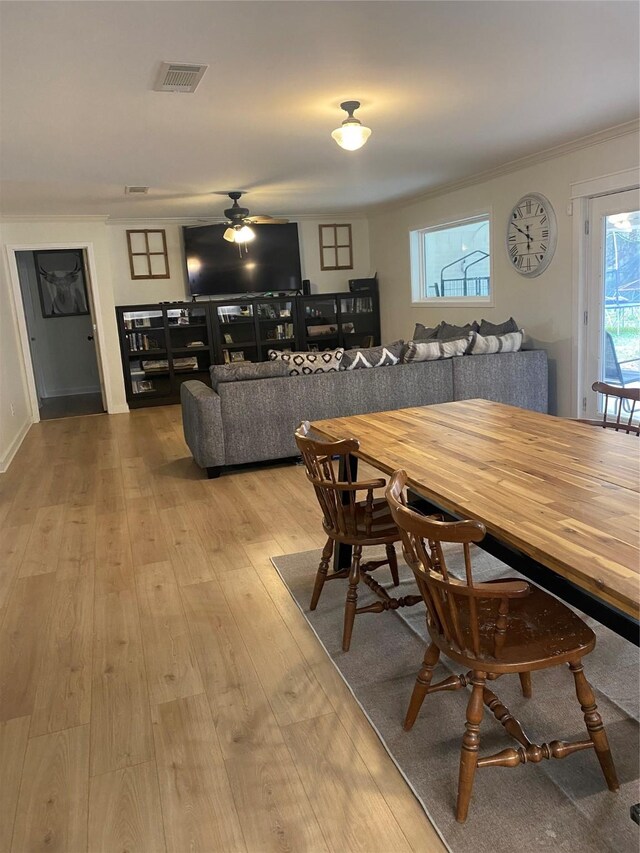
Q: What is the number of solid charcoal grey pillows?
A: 3